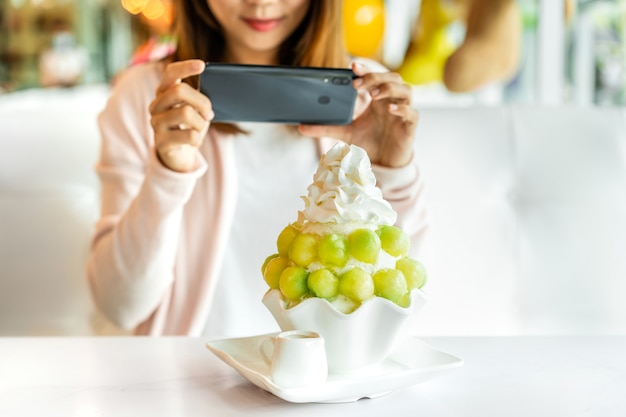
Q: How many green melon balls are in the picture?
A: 12